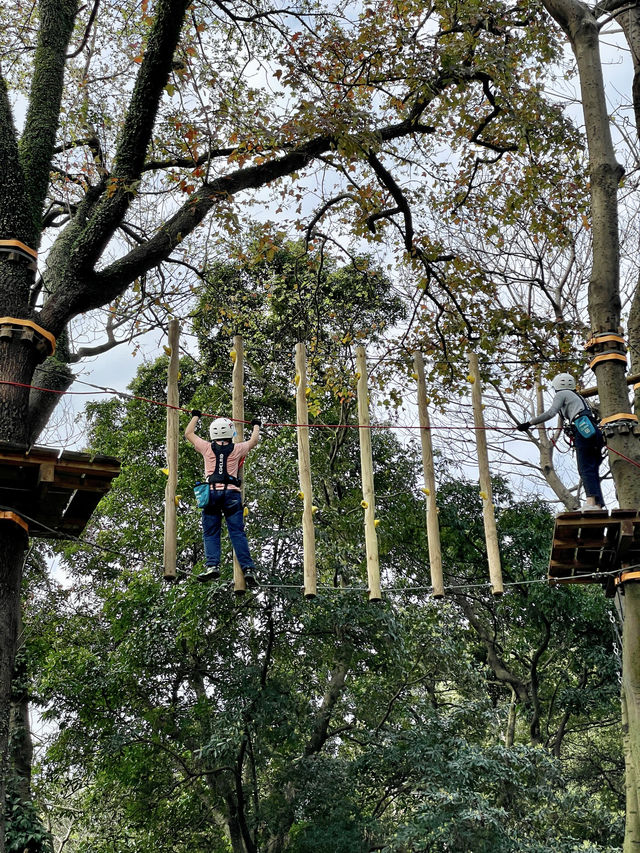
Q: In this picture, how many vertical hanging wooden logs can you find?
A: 6